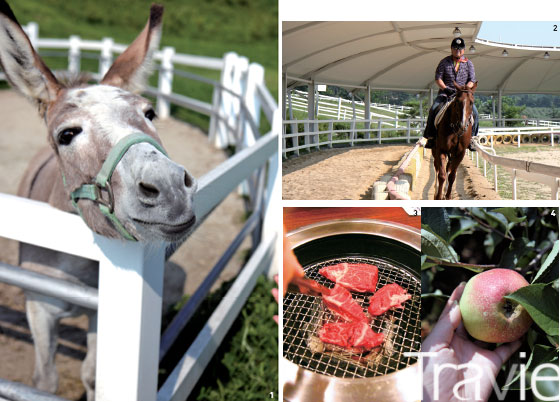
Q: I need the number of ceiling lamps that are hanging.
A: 4